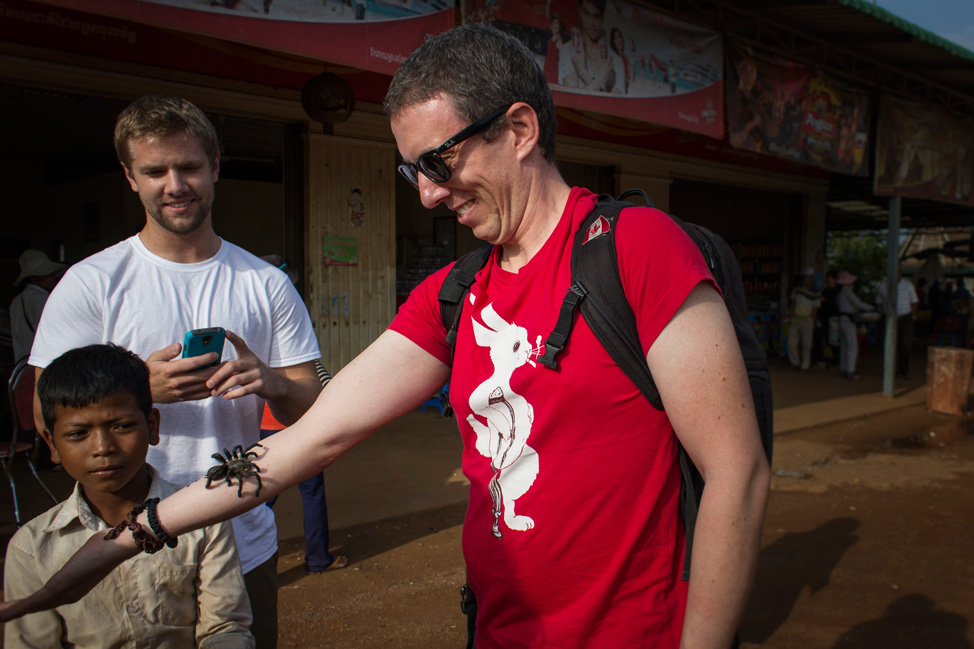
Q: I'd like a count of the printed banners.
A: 4